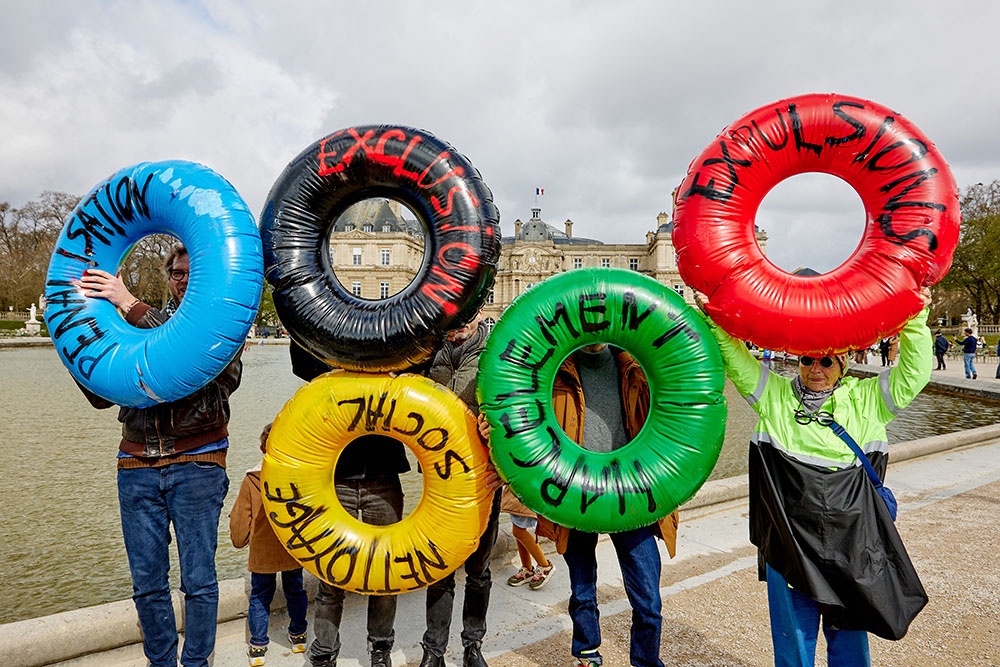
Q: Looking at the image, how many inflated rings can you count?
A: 5